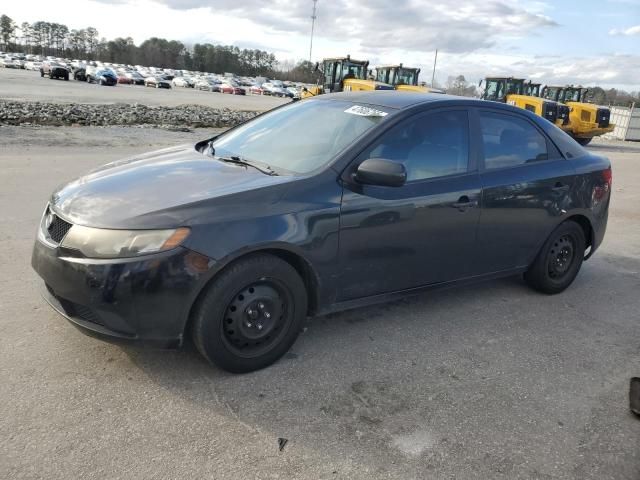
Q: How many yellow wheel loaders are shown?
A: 5